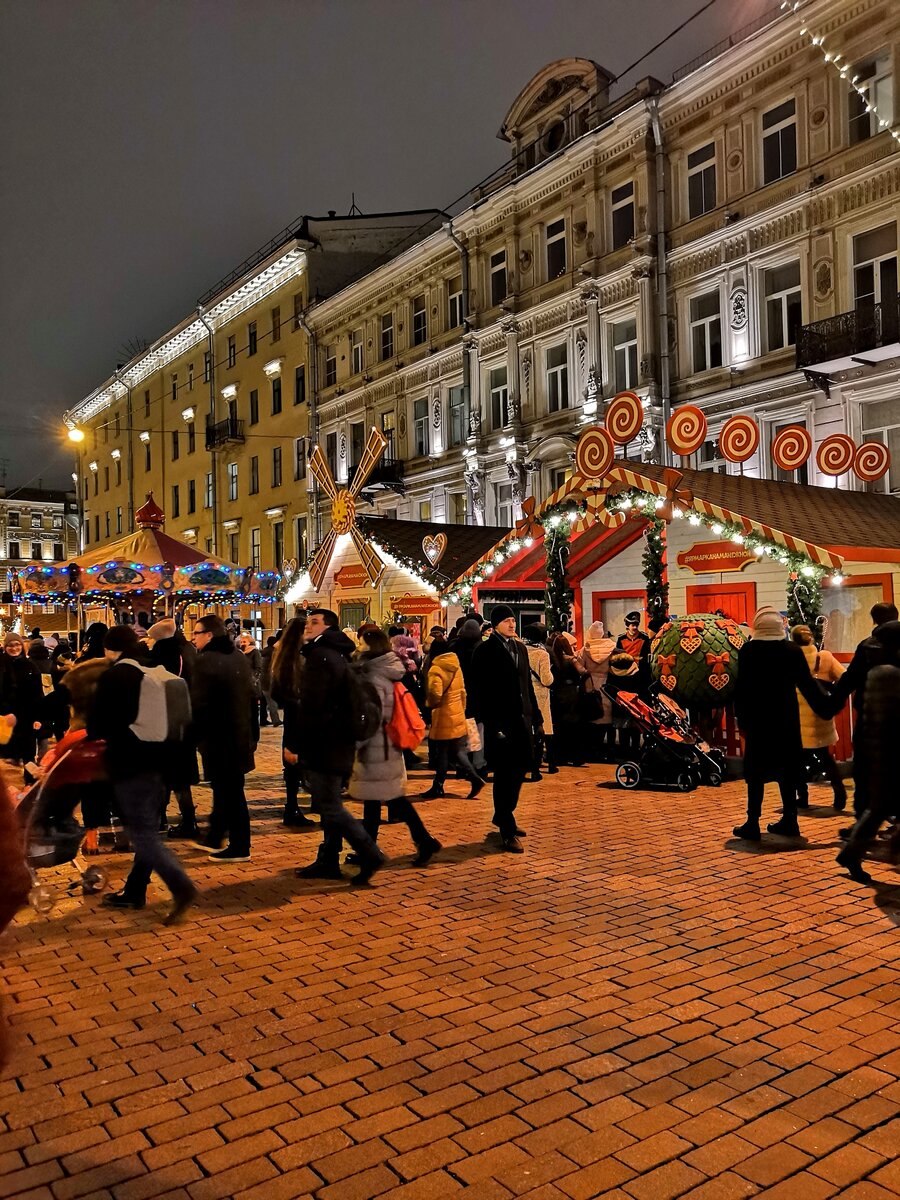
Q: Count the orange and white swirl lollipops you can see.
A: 7